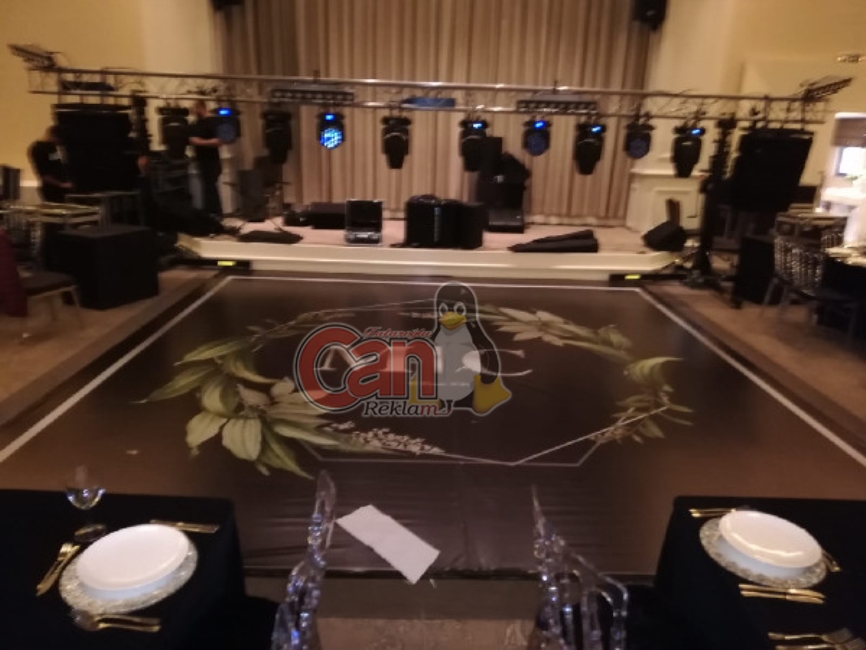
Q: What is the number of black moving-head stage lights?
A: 10